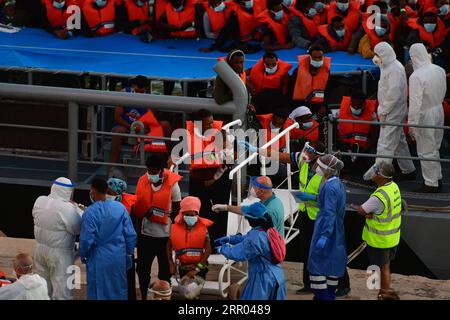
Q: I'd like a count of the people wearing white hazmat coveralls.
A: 4